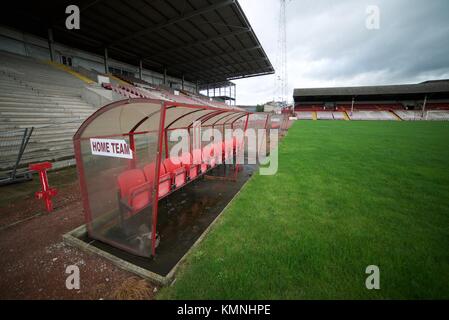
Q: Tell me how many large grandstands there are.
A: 2